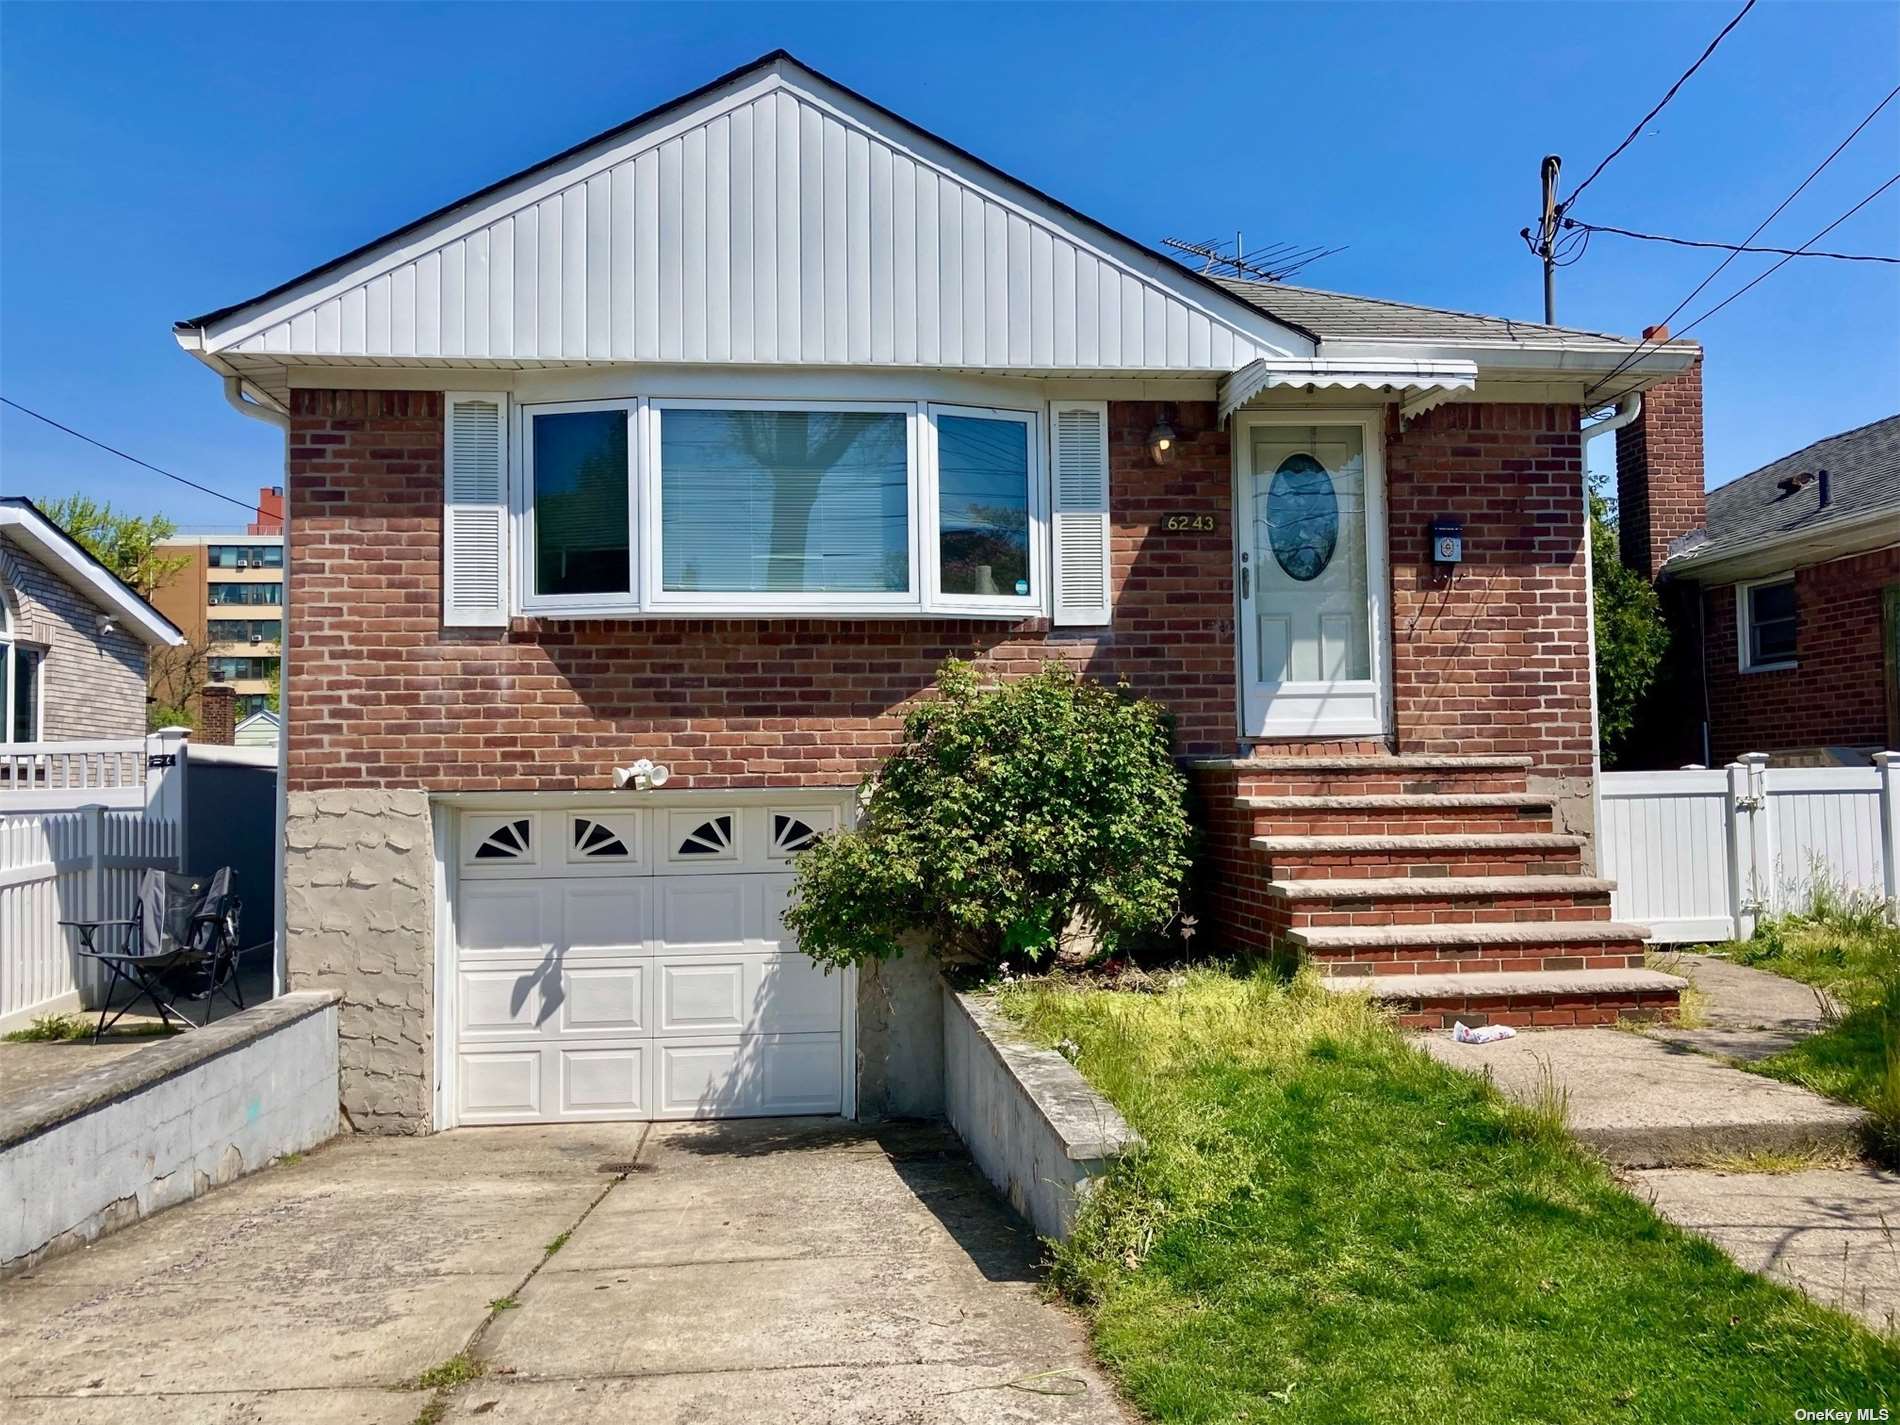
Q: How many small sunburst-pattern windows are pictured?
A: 4